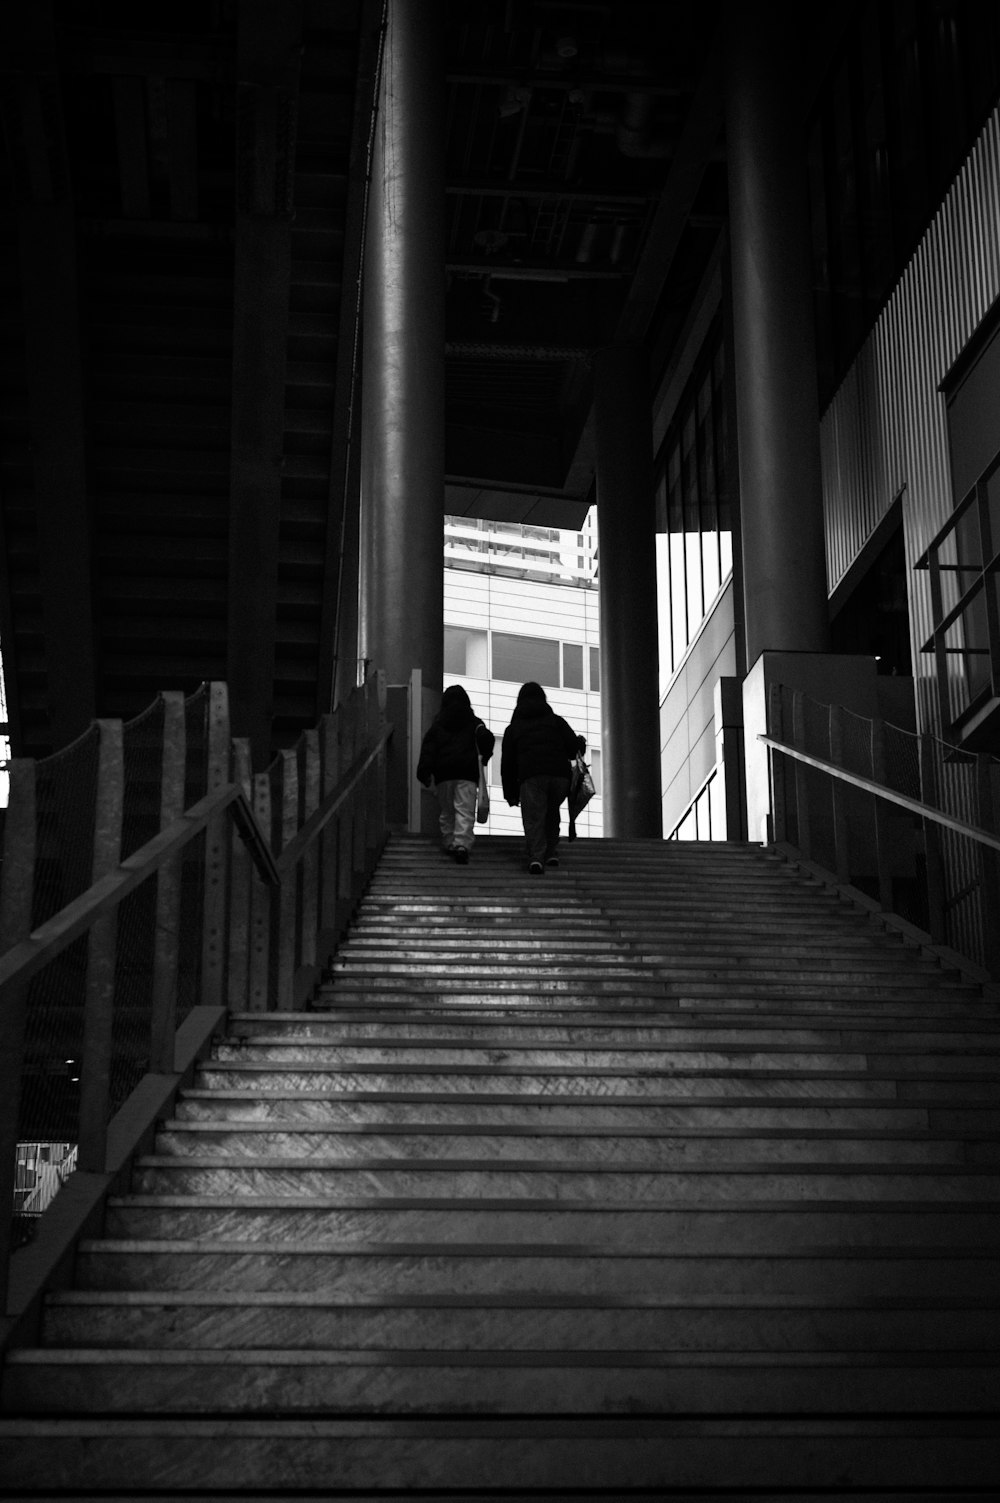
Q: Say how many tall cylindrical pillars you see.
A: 3